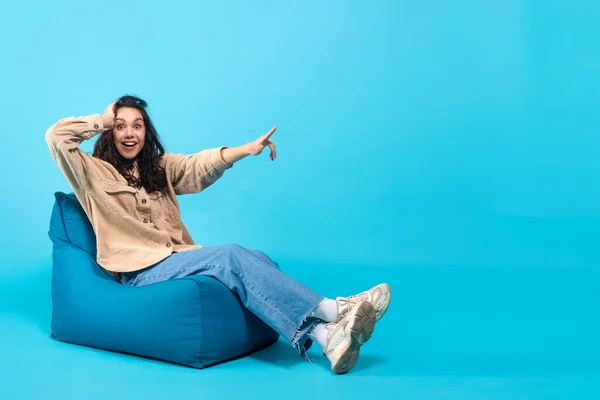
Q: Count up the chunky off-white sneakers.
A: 2